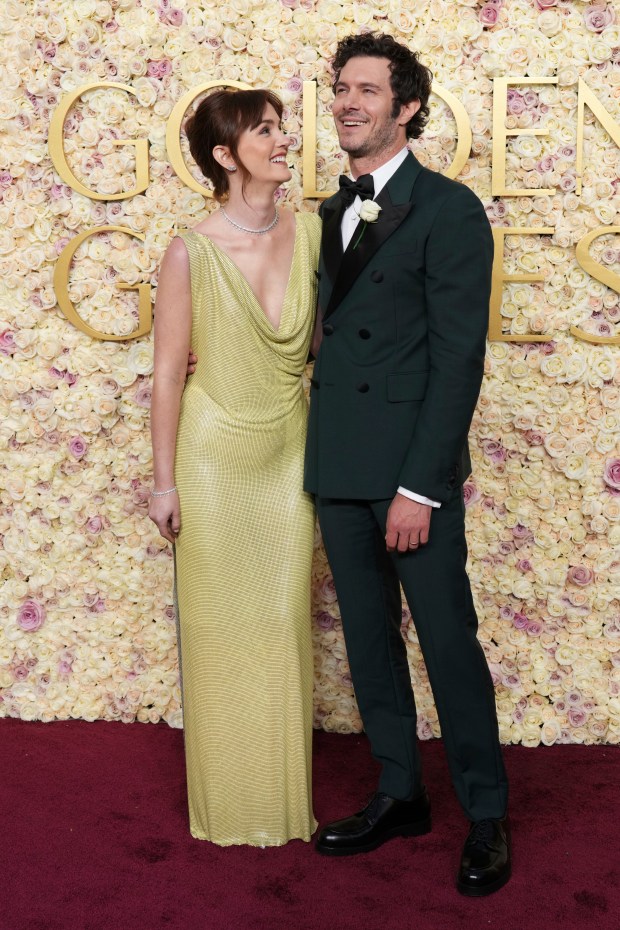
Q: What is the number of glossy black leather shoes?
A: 2